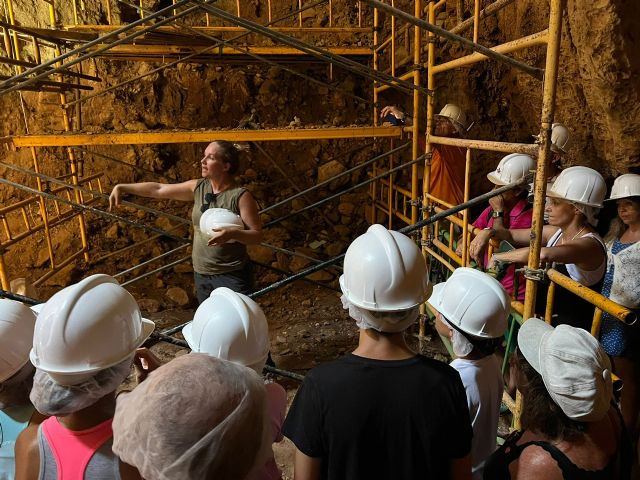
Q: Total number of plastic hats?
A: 11